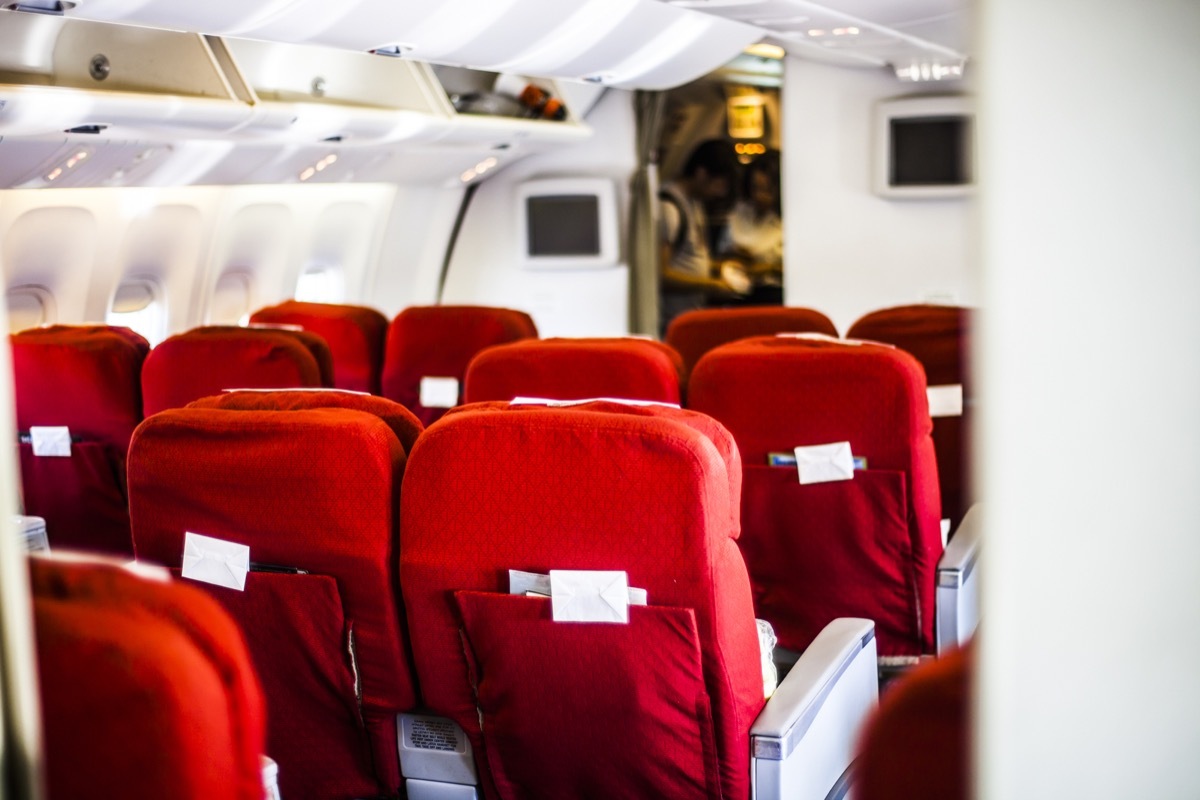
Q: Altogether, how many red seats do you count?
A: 12